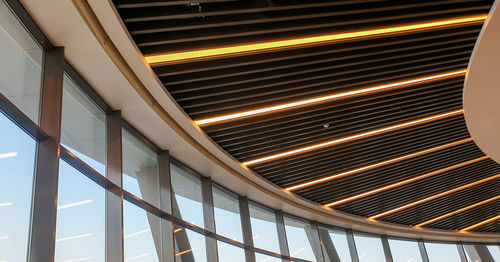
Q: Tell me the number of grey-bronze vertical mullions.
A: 11